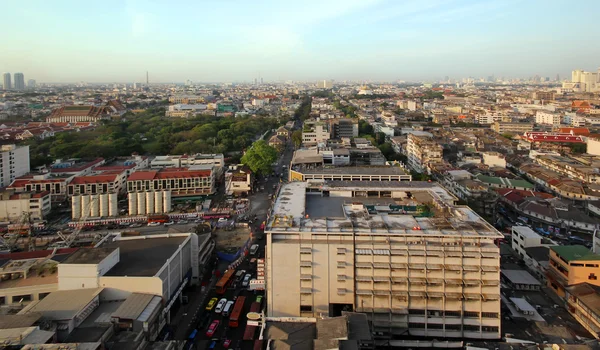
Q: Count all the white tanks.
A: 10